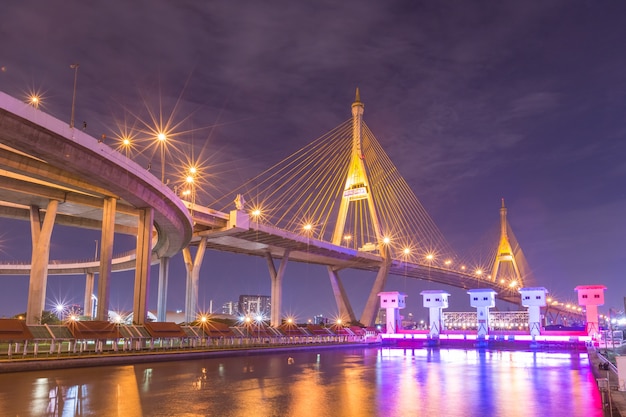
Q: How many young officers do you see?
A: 0